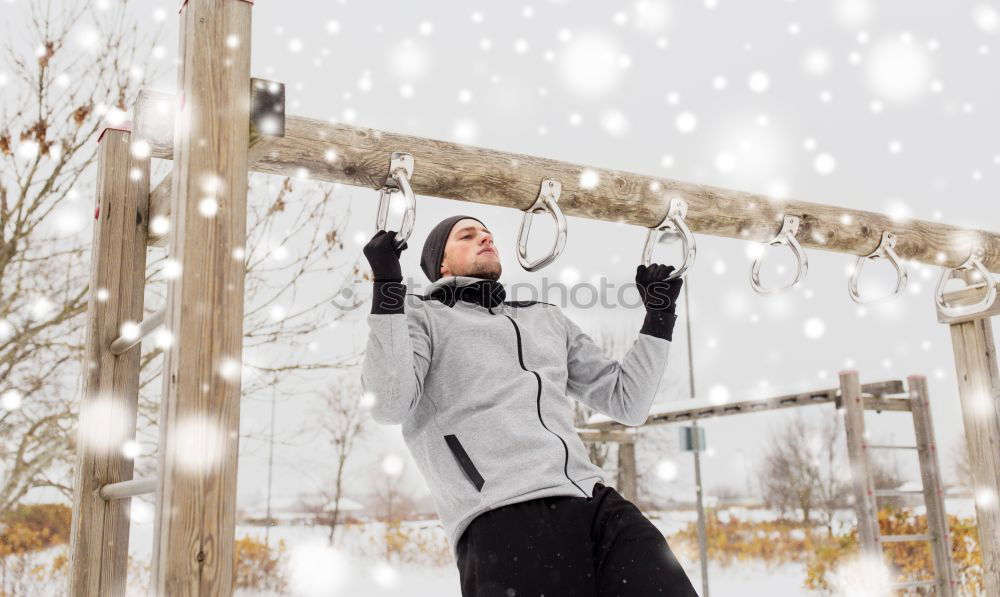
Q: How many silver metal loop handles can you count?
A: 6